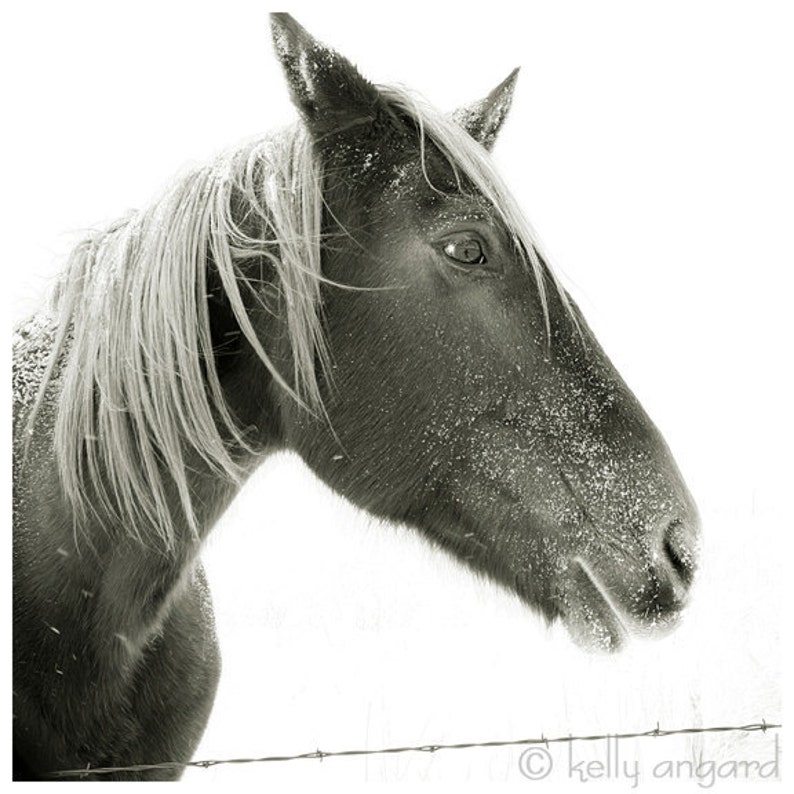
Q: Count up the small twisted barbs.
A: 7